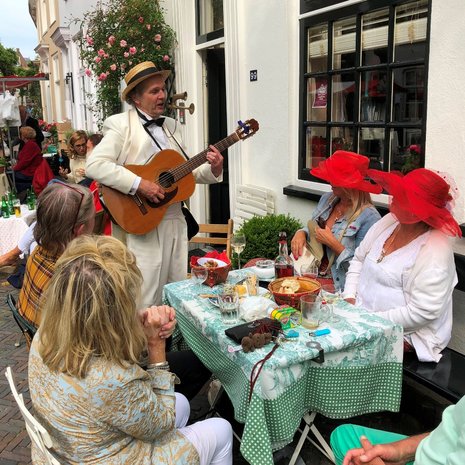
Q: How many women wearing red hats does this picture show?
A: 2